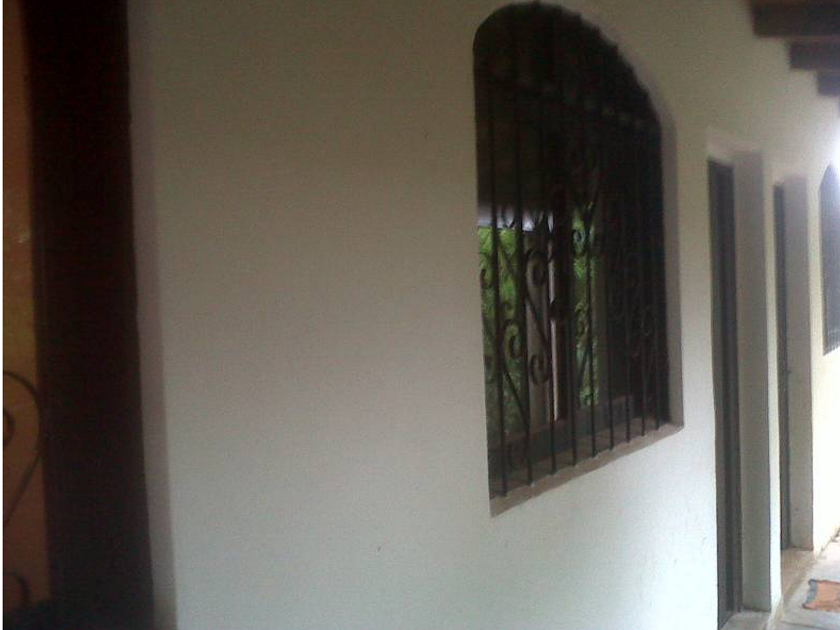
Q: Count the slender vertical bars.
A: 9